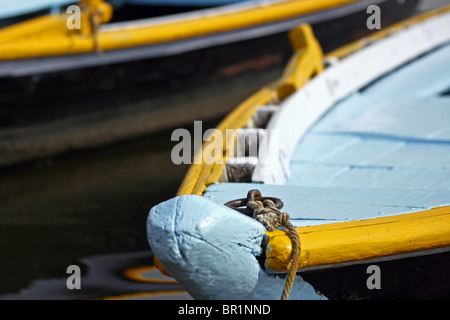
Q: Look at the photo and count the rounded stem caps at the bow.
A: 1